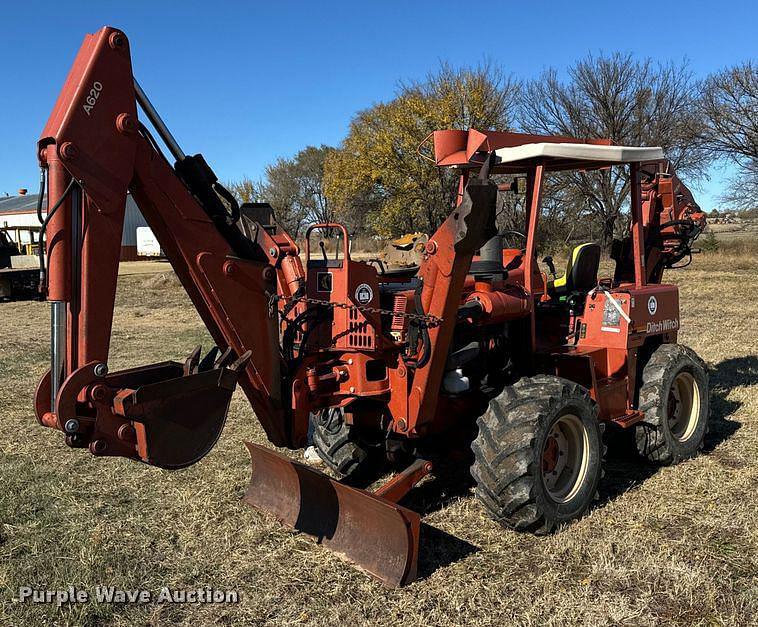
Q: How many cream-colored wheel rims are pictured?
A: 2